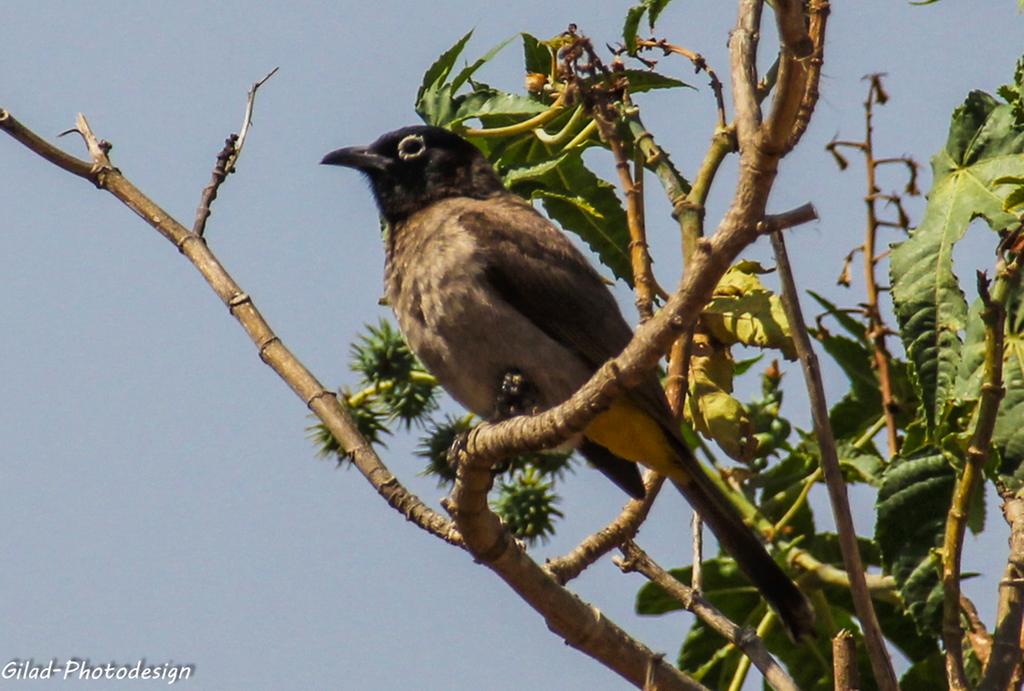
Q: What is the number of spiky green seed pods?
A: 6